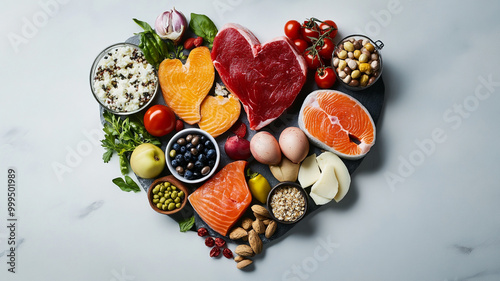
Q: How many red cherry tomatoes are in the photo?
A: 7